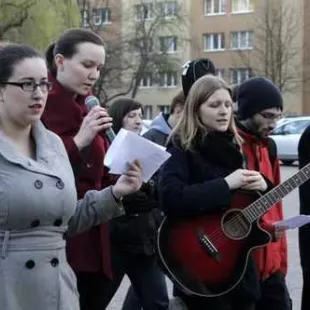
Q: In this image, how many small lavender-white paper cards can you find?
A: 2